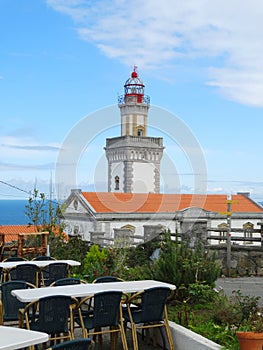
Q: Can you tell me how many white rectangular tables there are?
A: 3